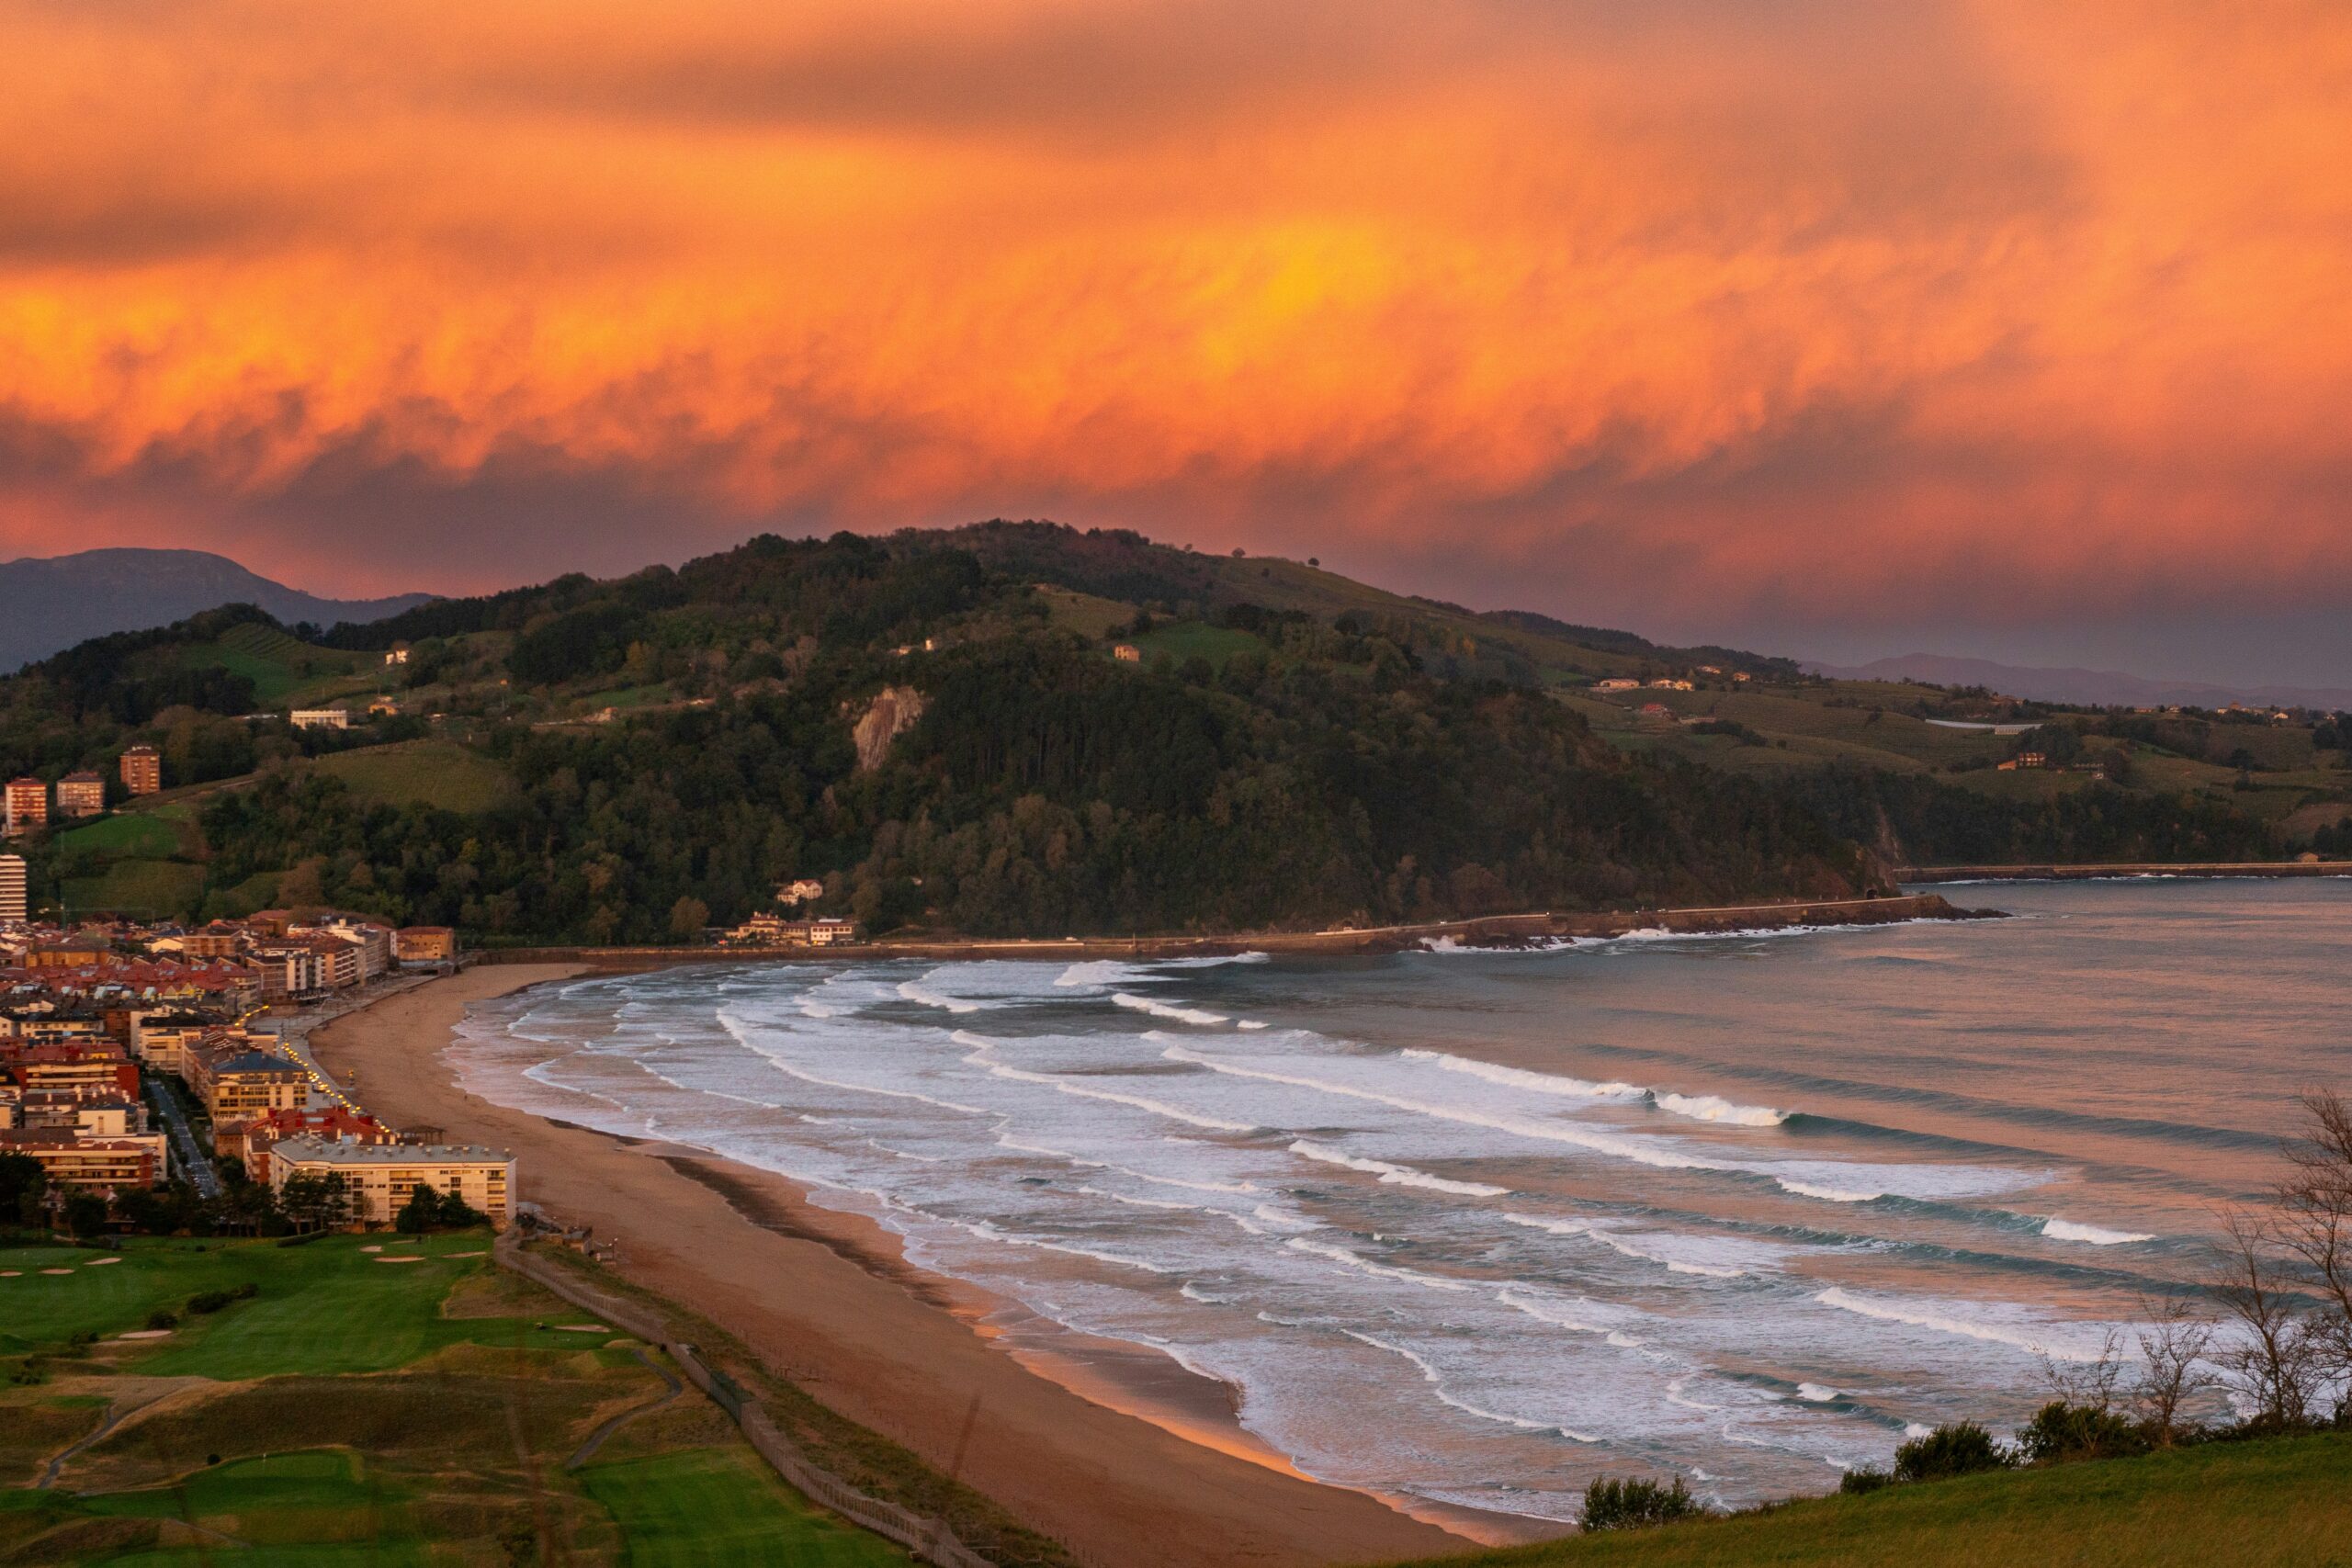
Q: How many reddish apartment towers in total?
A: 3